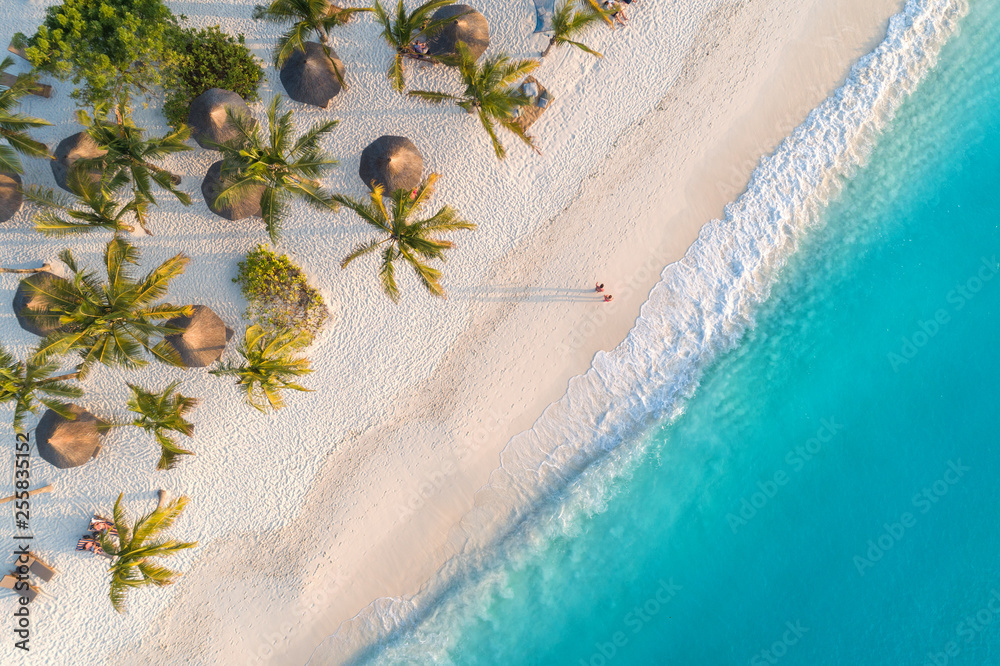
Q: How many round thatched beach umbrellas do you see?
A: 10